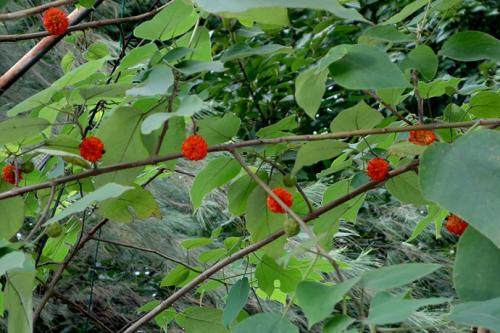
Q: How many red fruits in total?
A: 8